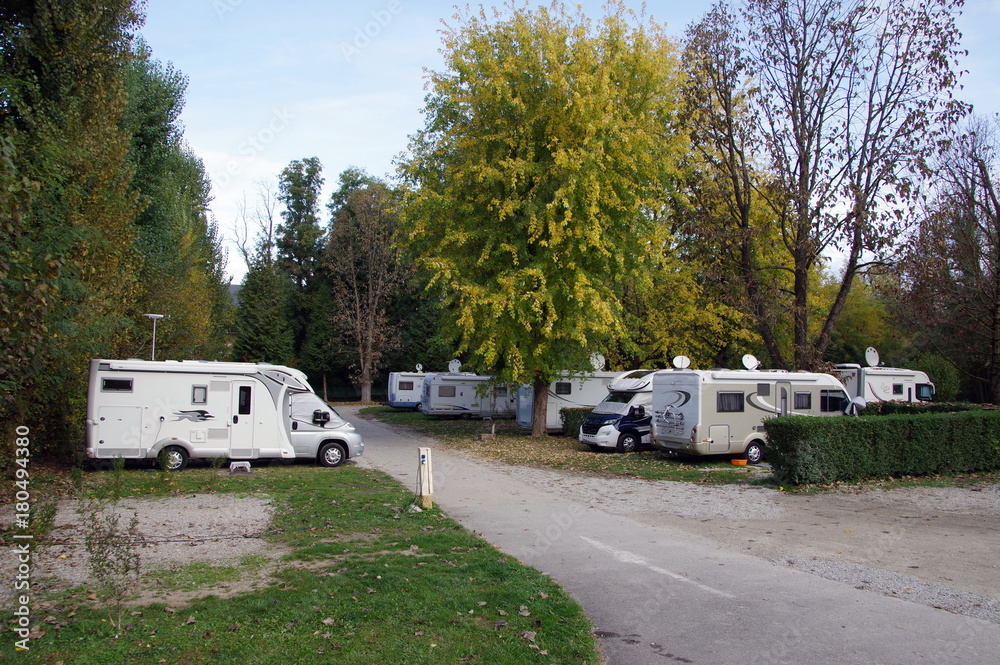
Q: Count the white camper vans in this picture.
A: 7